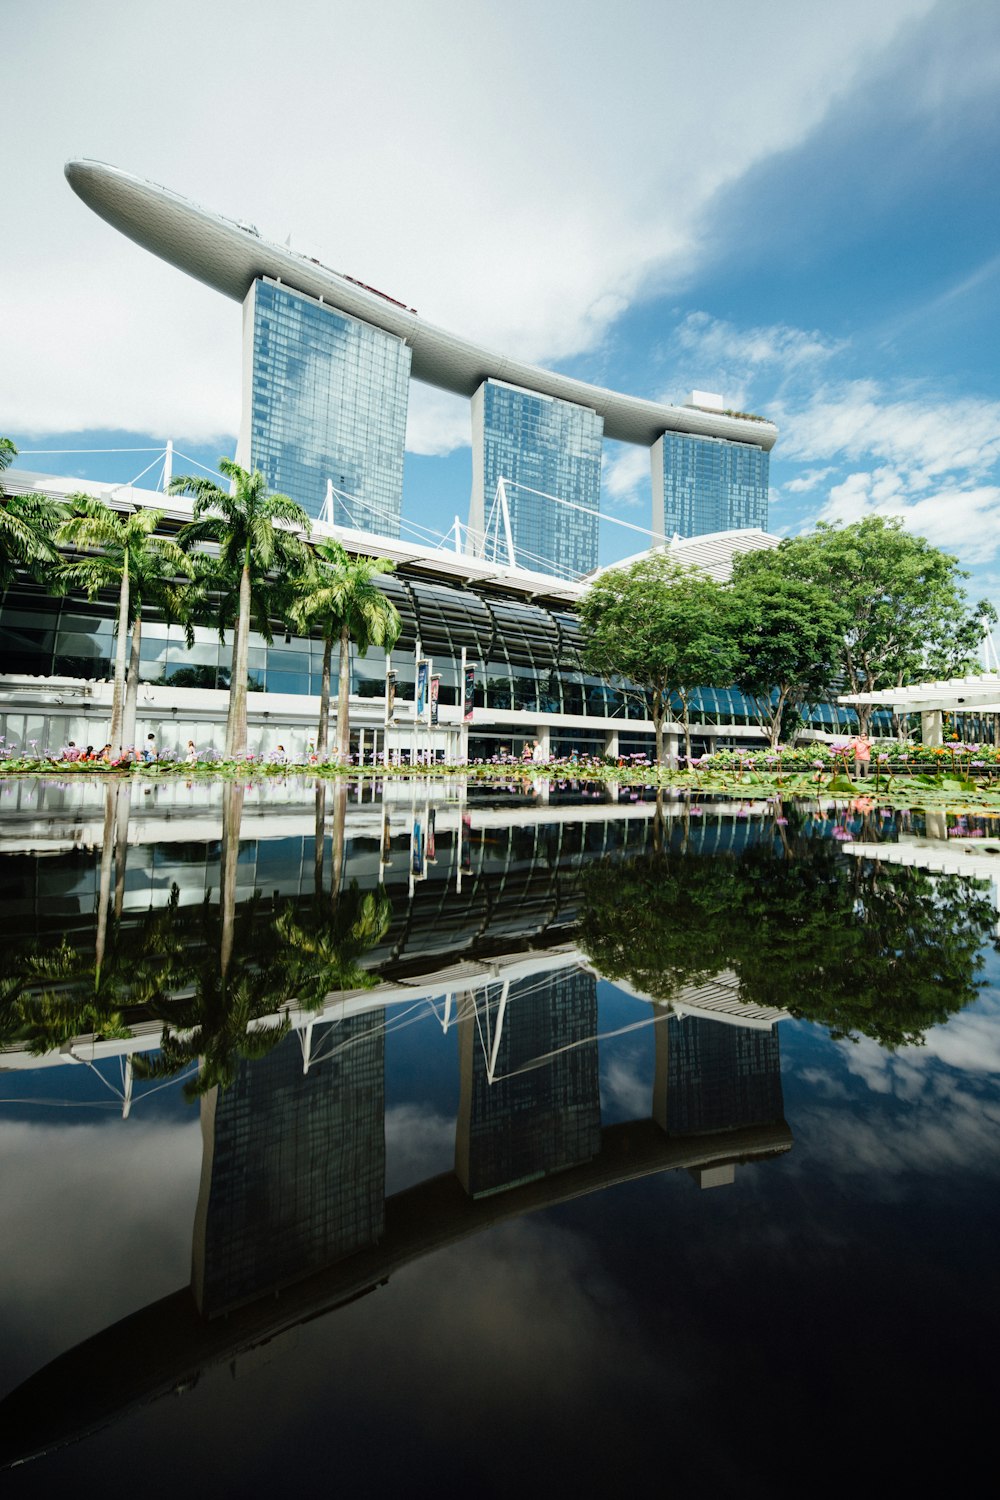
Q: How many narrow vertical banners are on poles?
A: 4